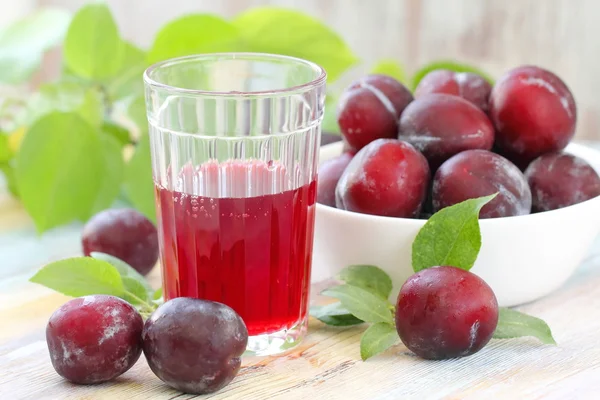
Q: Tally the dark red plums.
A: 12